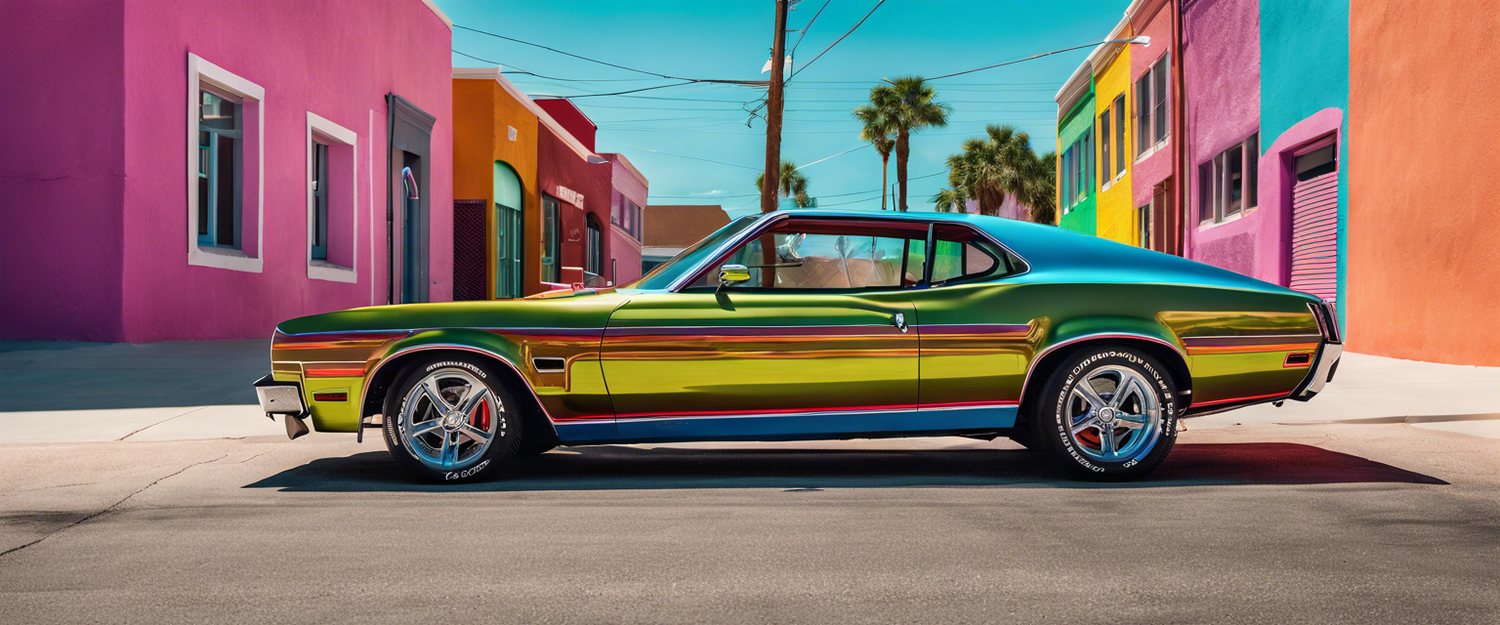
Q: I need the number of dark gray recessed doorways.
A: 1